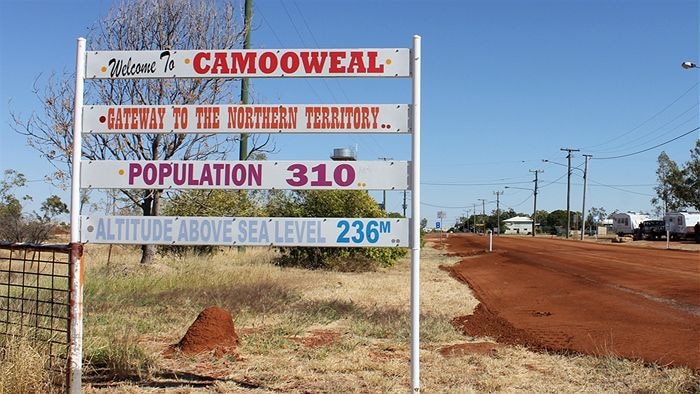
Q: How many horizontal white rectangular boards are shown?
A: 4